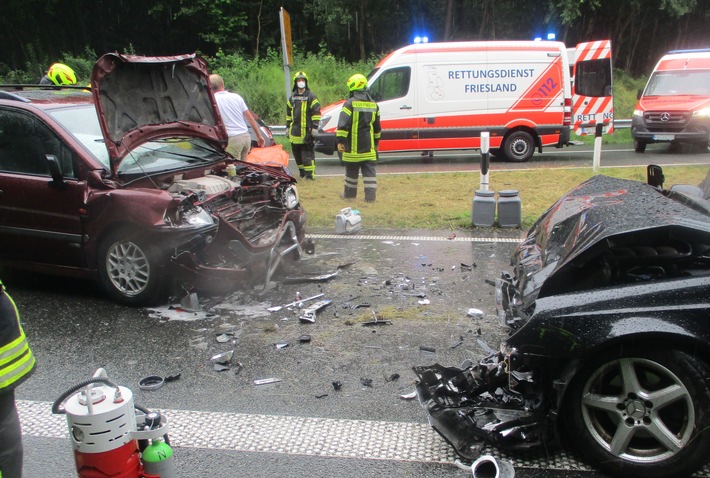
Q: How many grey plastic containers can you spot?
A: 2